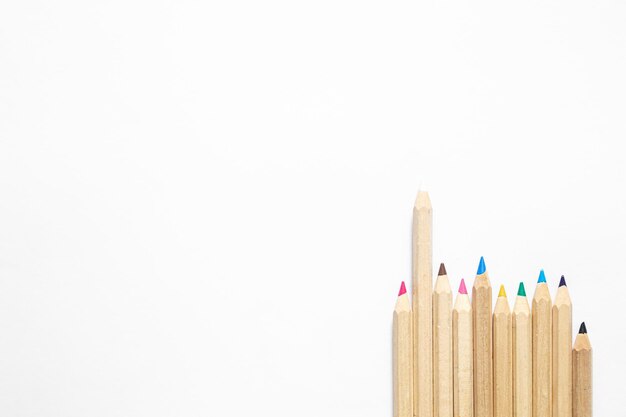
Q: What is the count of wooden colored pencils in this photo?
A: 10